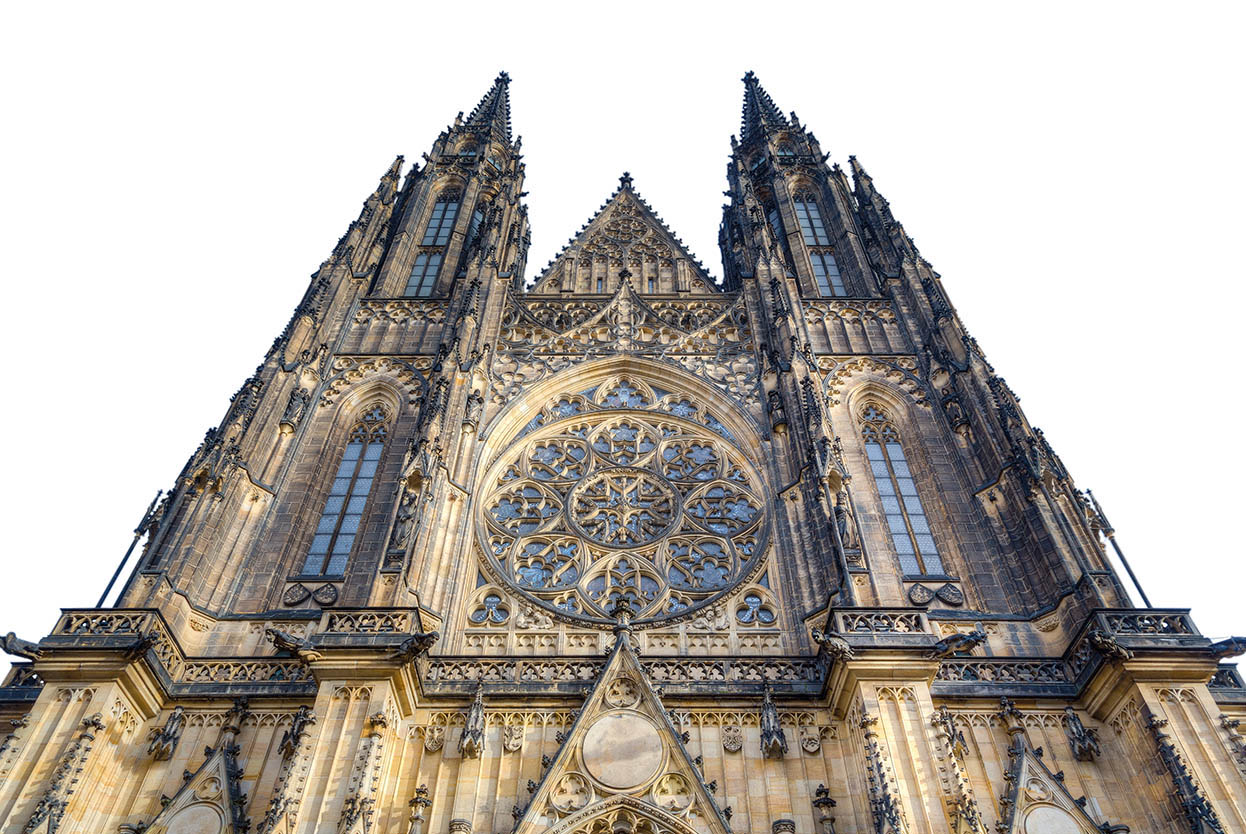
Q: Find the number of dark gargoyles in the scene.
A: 8